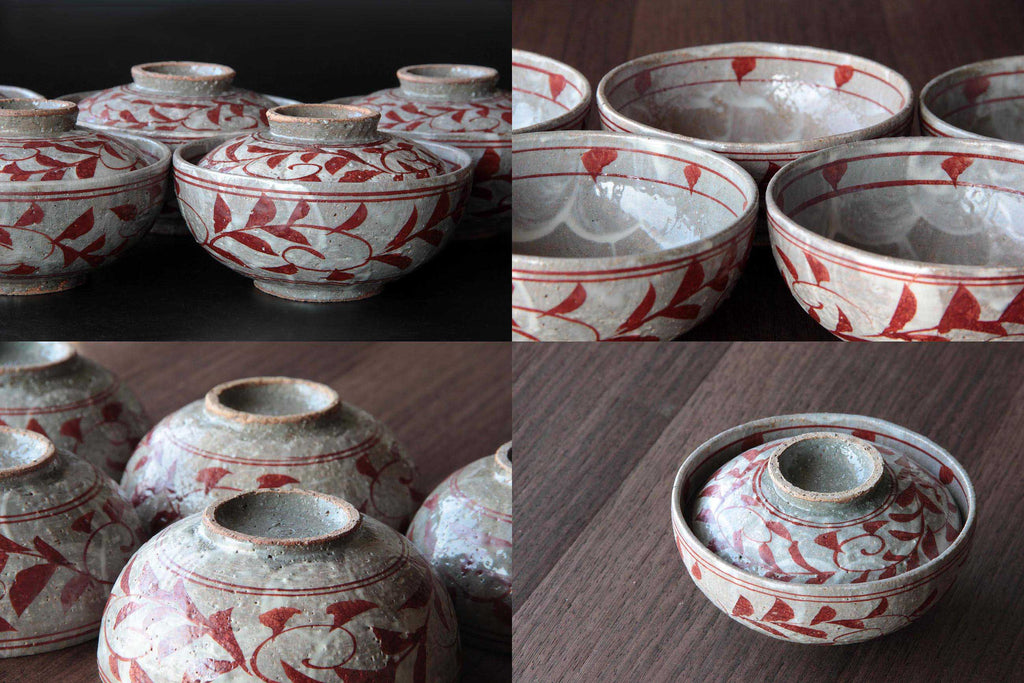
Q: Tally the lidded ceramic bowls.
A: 5